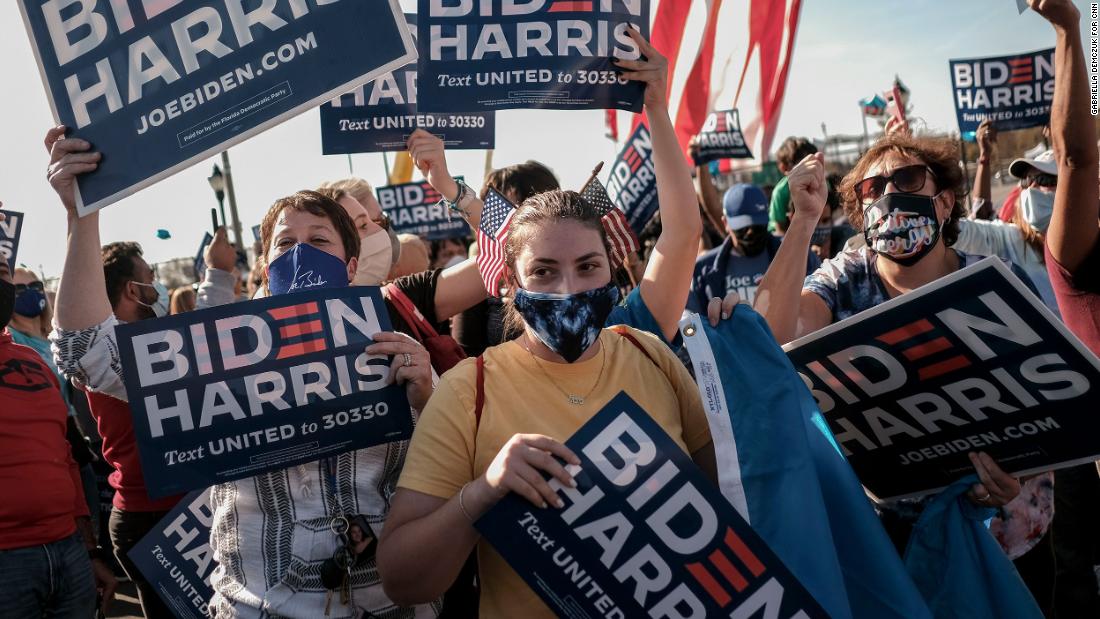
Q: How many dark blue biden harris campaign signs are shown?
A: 12